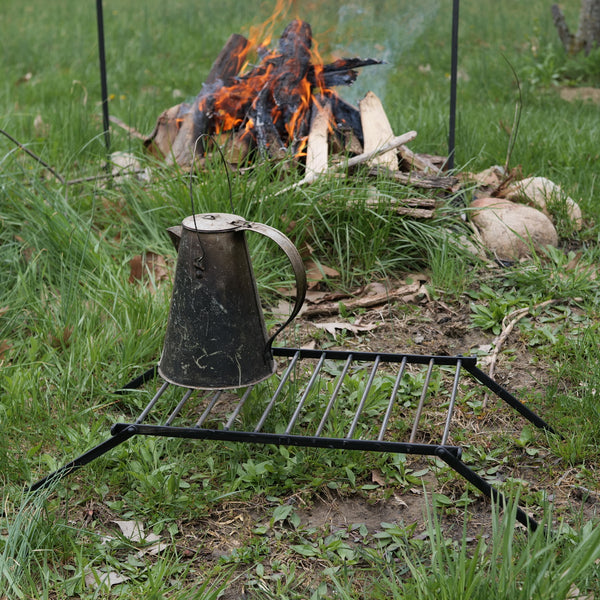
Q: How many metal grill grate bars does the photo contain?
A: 11